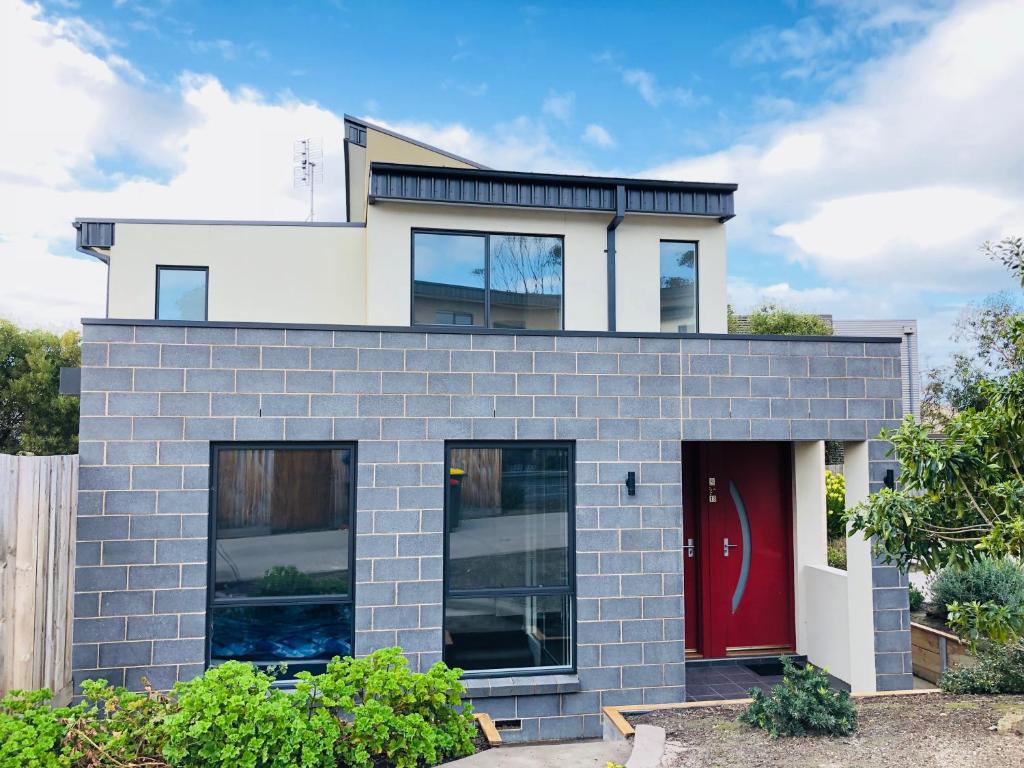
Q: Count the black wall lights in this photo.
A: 2